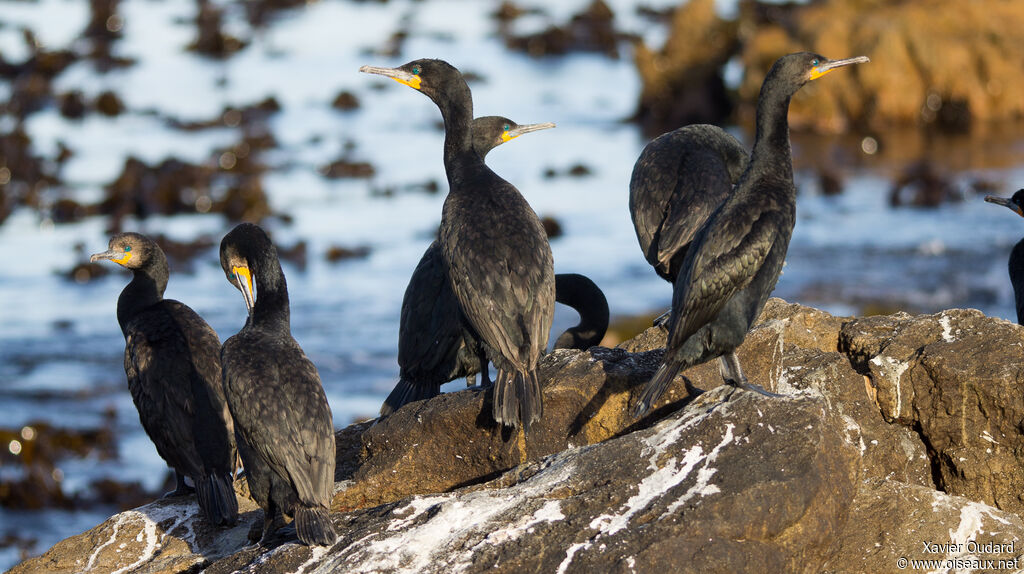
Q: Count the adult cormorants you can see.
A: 8